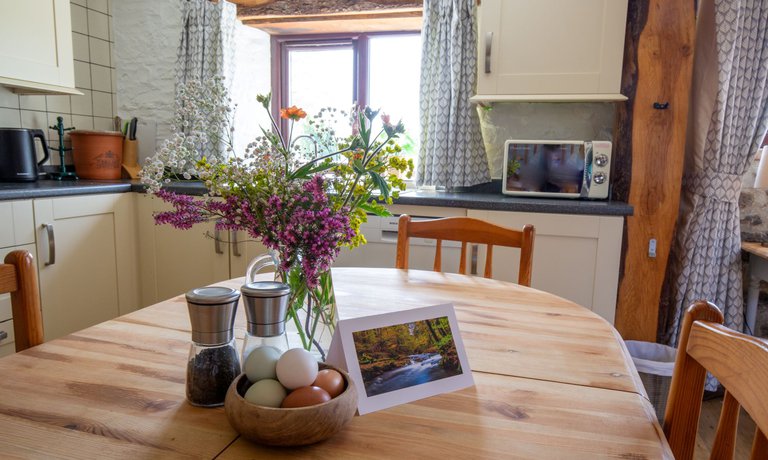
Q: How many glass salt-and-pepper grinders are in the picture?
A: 2